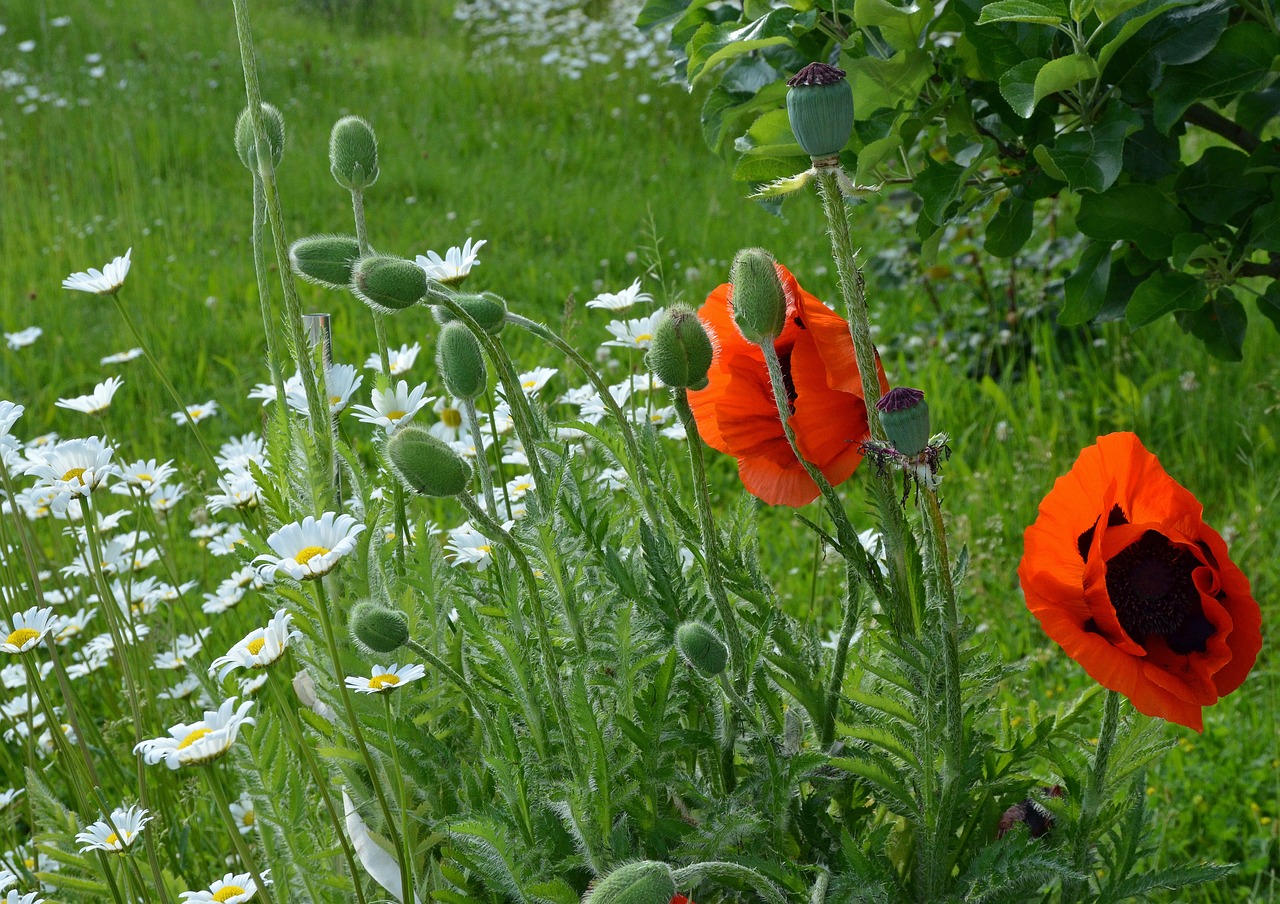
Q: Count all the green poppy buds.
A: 12